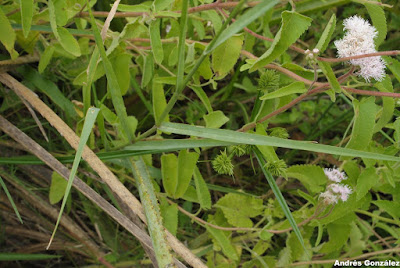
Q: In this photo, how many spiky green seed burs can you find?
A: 5